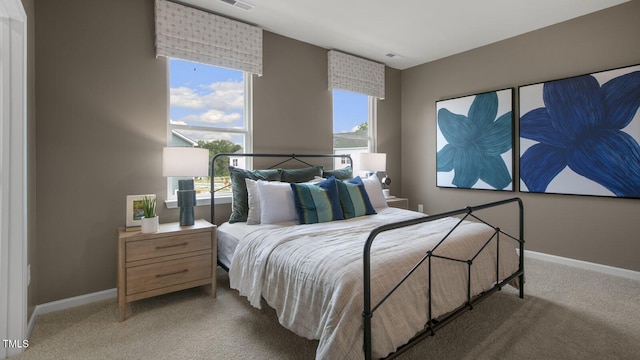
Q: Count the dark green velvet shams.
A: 3